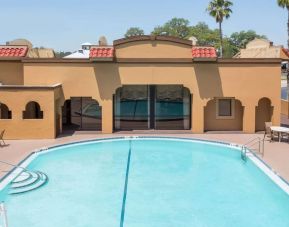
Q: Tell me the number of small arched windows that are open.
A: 2